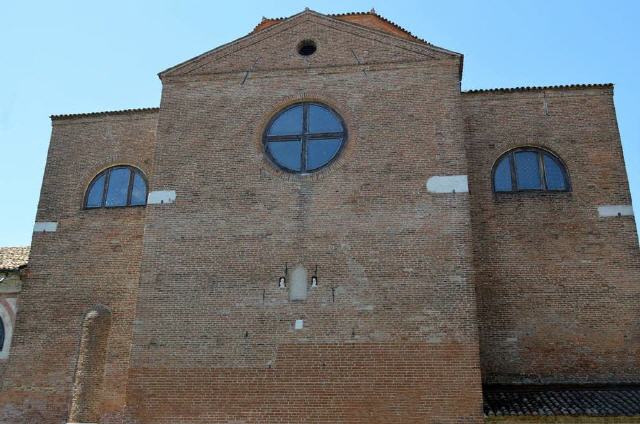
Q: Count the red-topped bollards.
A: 0